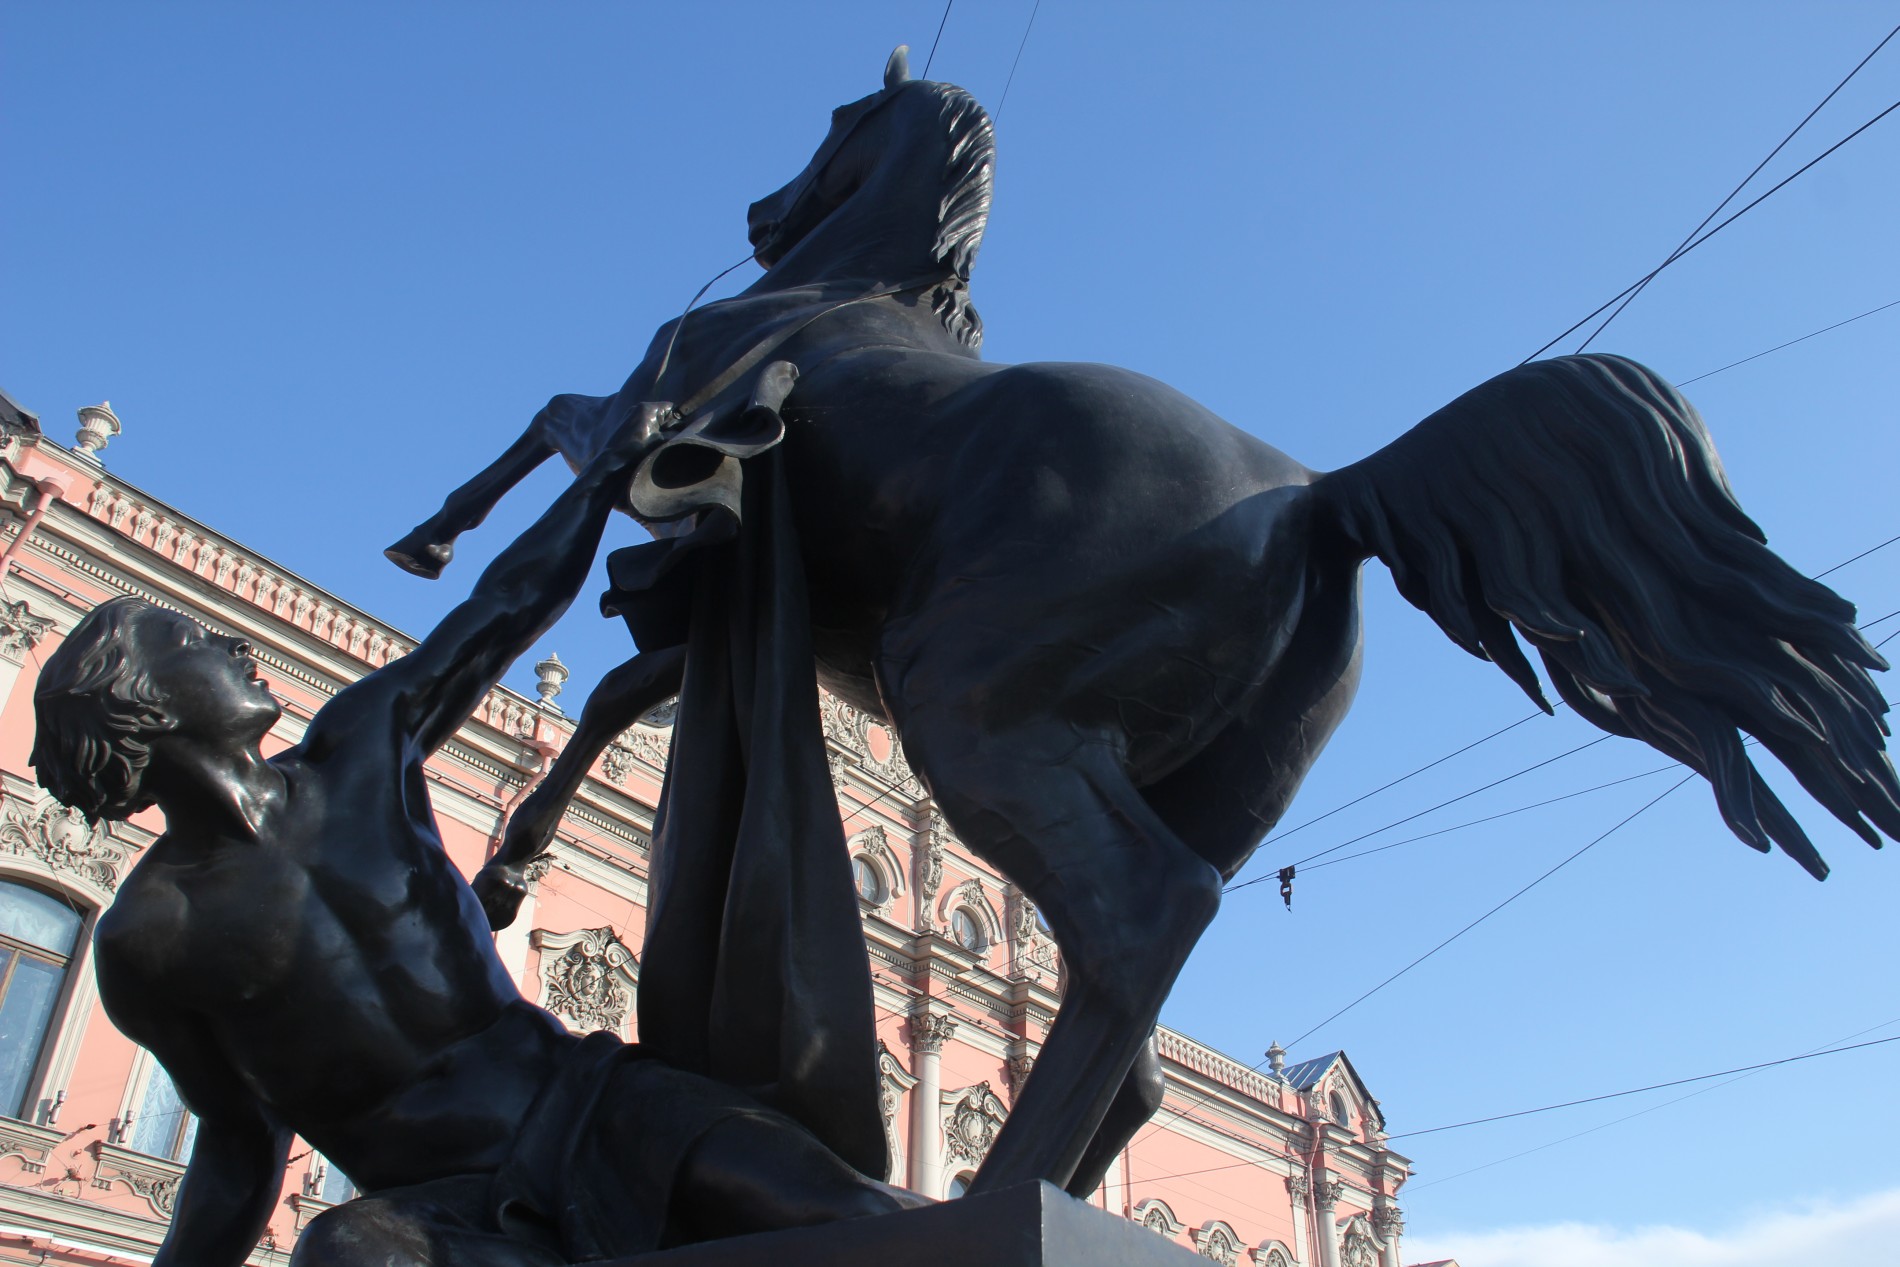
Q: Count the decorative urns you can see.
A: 3